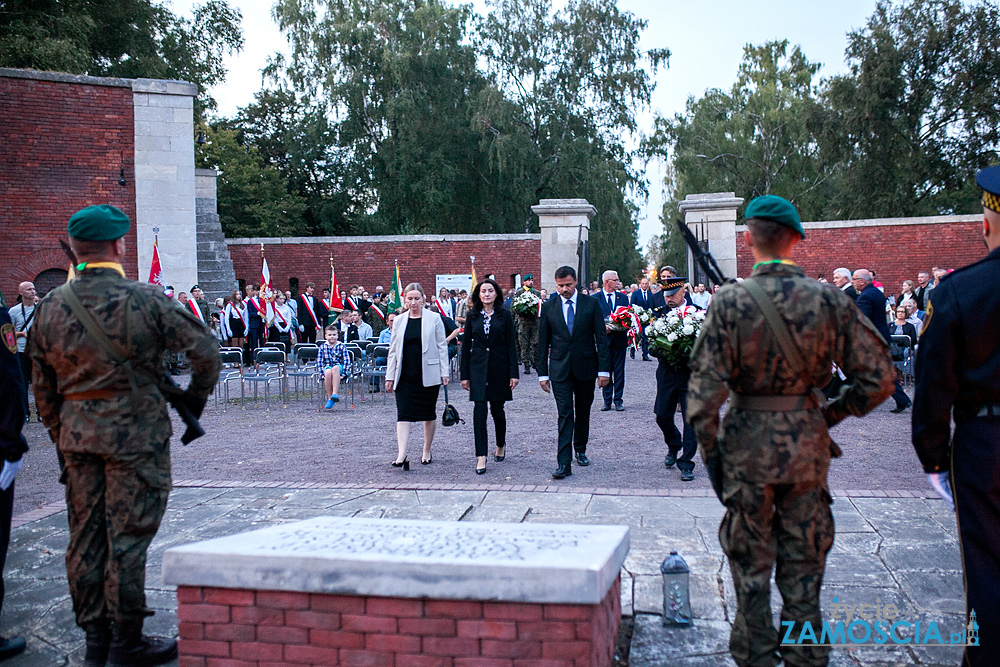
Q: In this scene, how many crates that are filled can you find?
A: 0